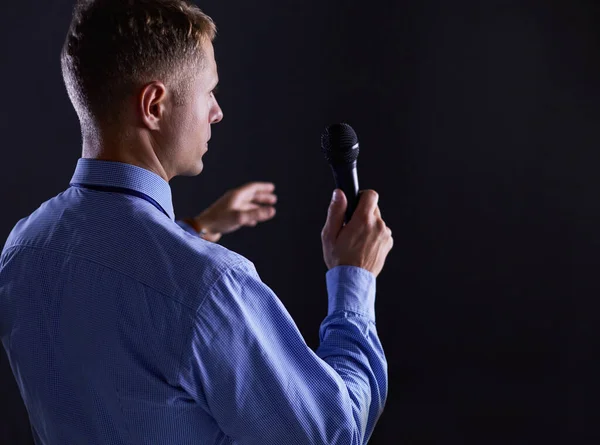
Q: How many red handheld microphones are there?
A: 0